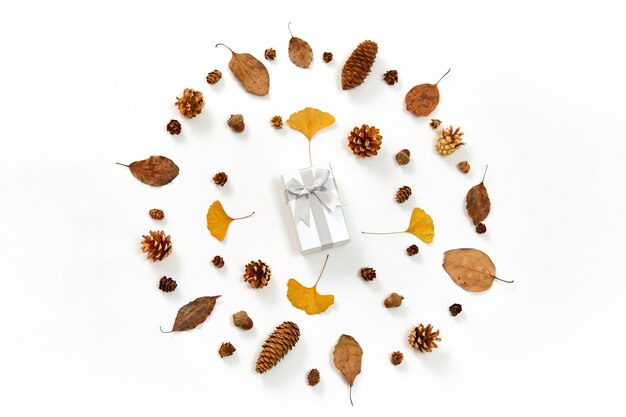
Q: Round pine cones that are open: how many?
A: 6